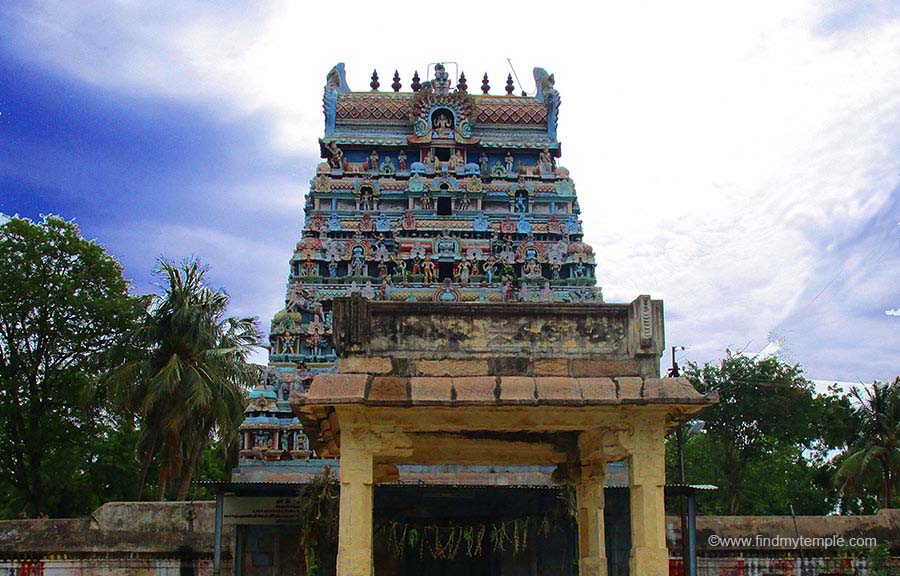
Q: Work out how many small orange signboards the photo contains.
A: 0